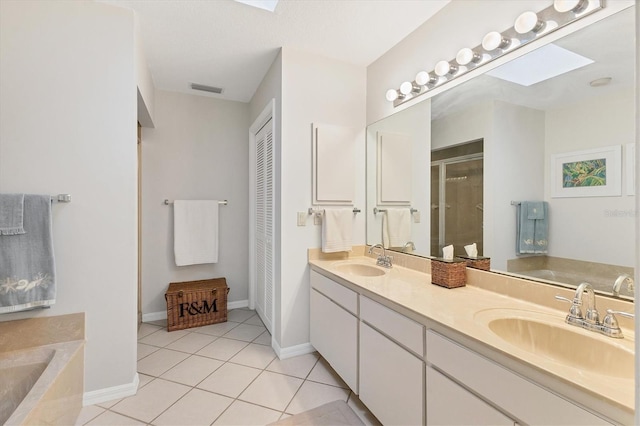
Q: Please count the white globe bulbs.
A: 8